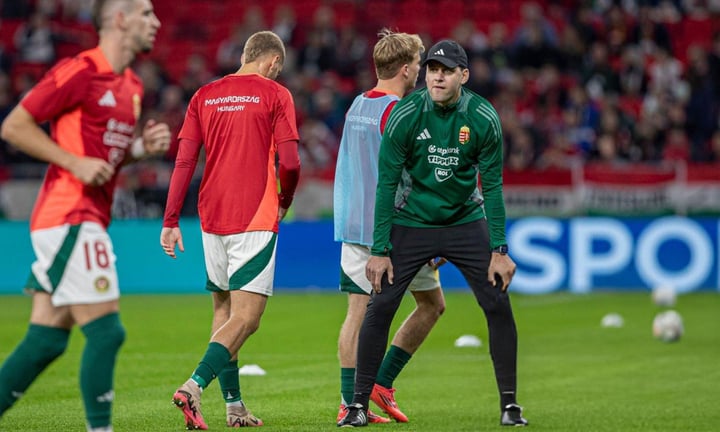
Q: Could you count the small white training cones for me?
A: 3